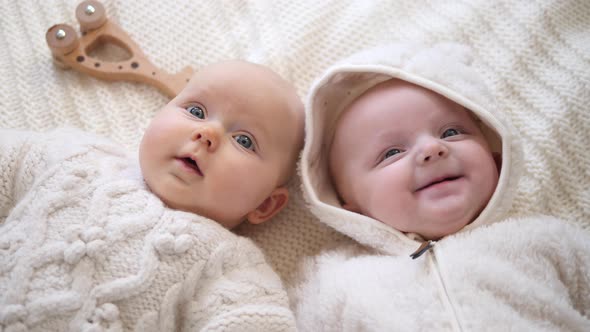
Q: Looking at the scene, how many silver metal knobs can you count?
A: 2